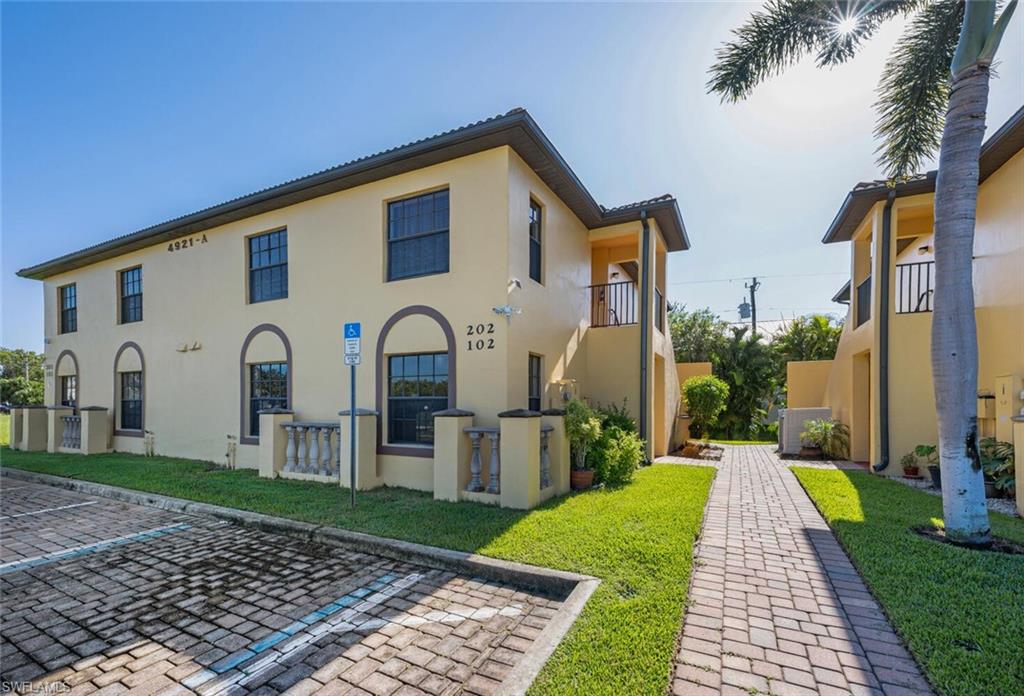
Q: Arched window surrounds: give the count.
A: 4